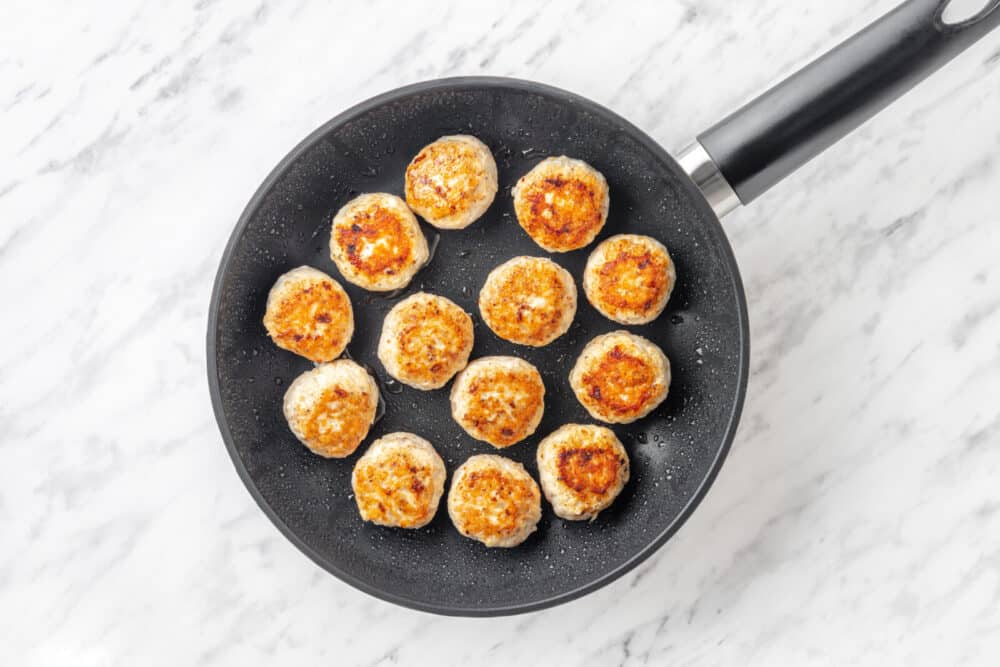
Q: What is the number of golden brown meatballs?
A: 13